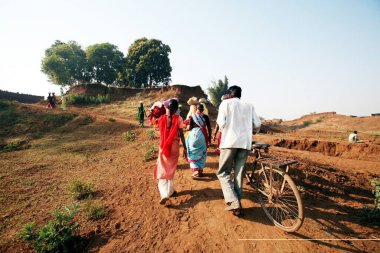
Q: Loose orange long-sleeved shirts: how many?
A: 0